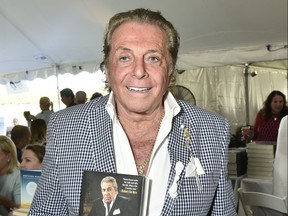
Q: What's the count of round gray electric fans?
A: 1